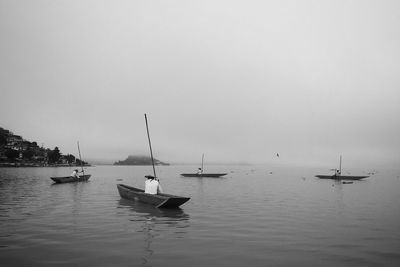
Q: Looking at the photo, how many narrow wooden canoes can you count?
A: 4